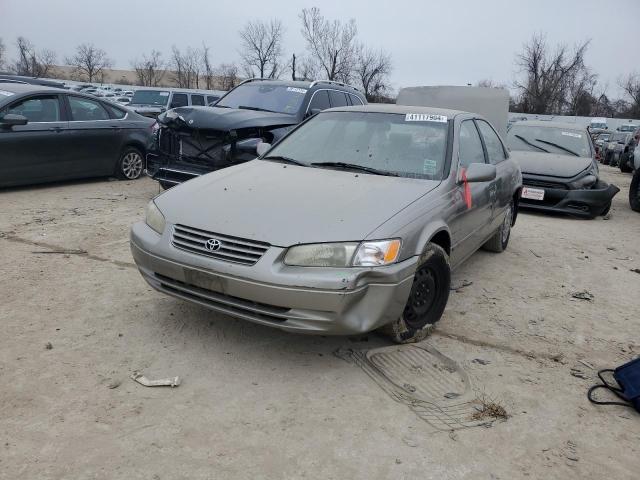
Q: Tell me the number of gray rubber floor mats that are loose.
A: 1